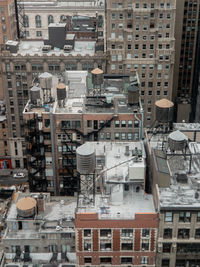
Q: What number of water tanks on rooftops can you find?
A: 9